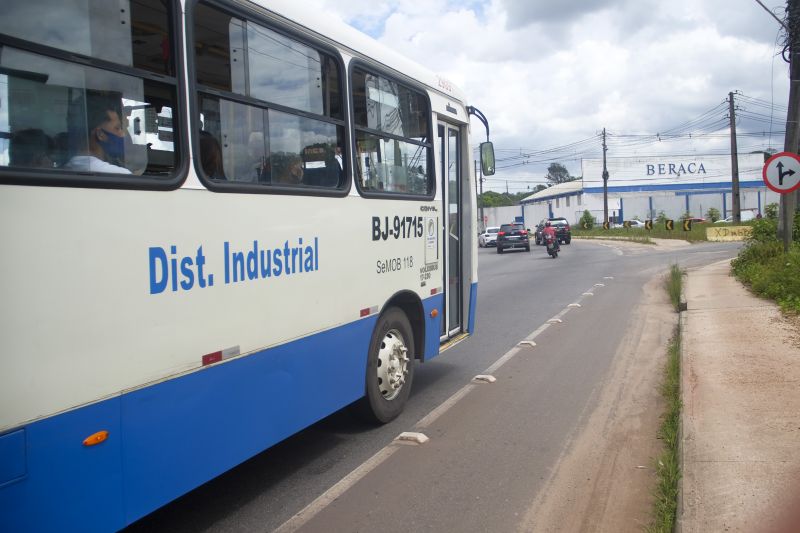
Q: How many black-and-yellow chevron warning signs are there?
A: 6